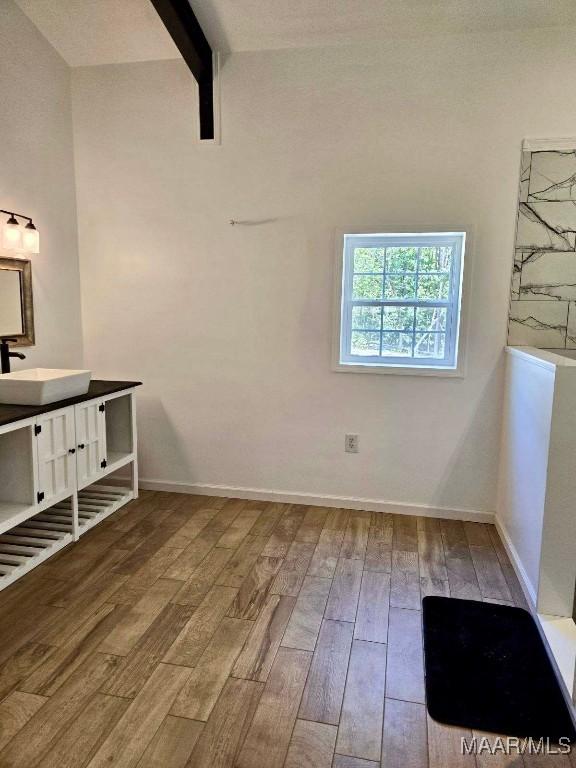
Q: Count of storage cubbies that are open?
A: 2